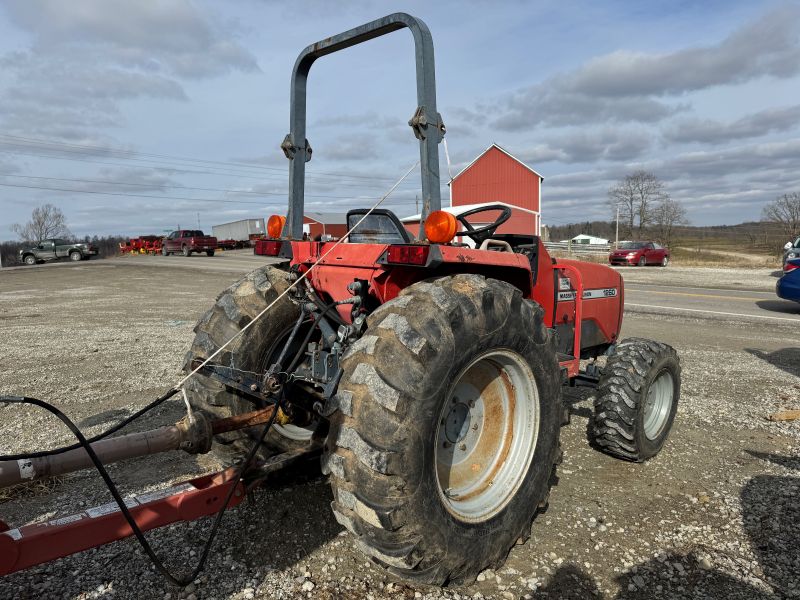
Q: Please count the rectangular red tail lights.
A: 2